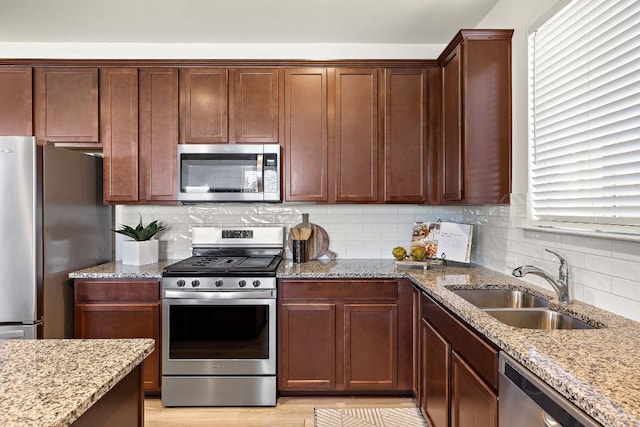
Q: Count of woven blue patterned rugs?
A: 0